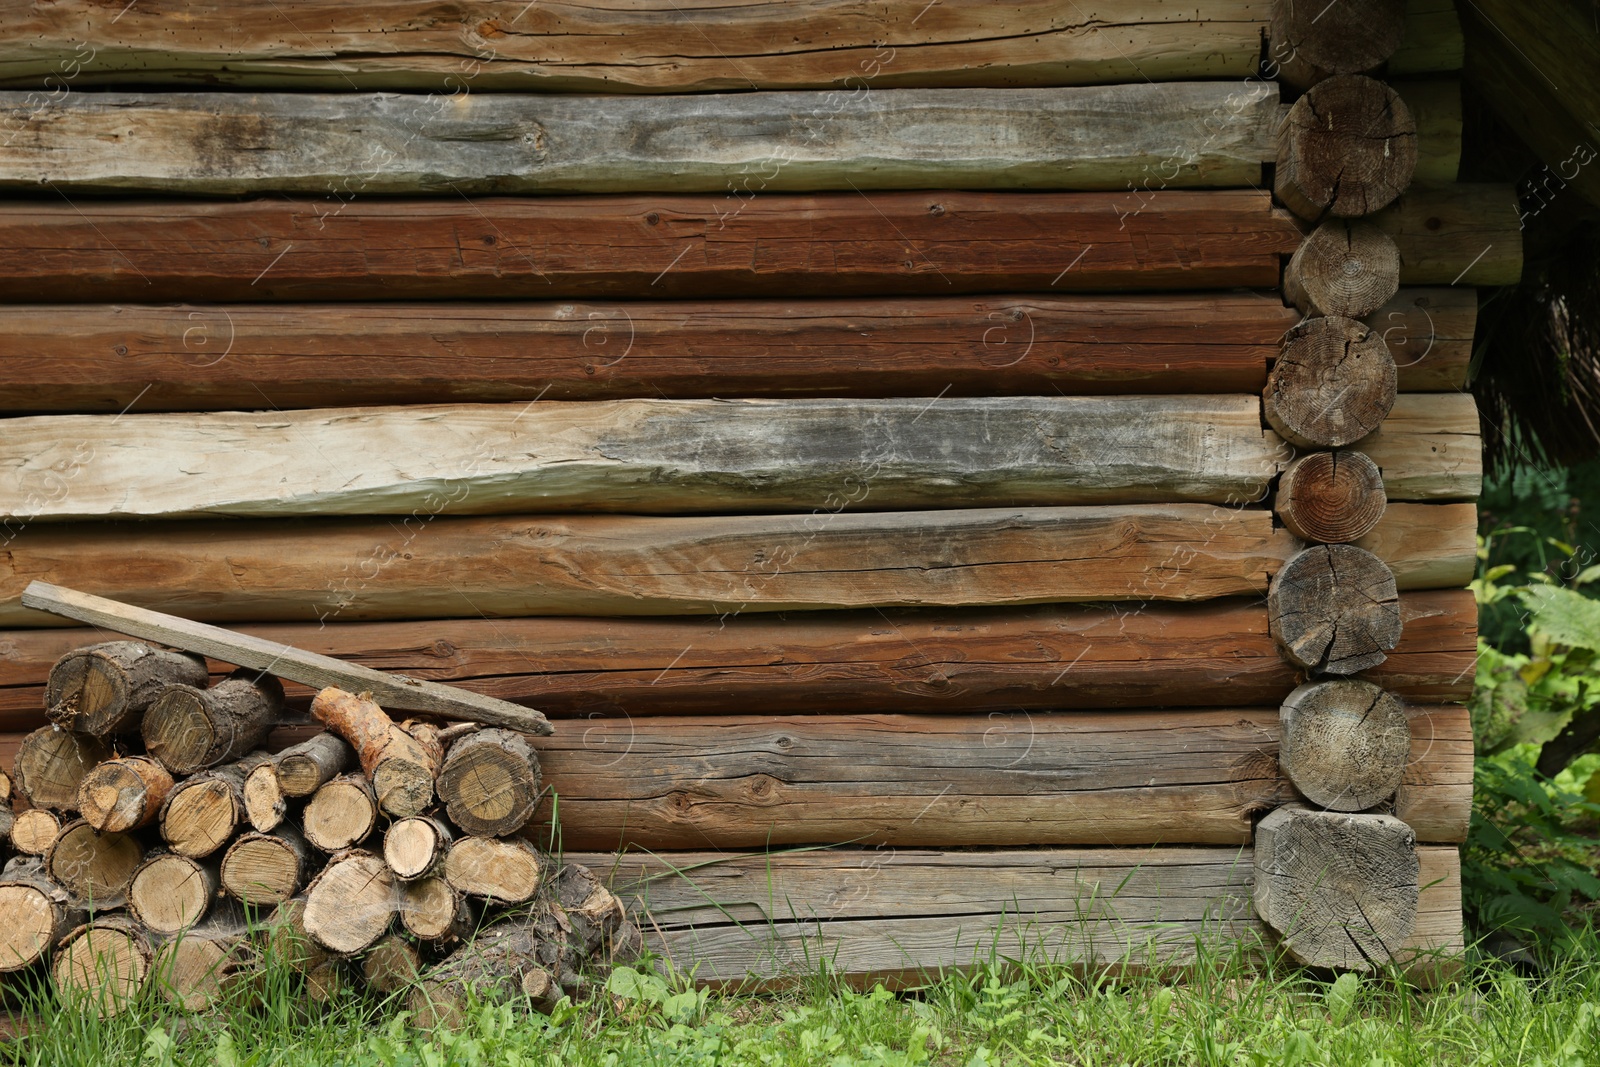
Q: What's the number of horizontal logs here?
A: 9